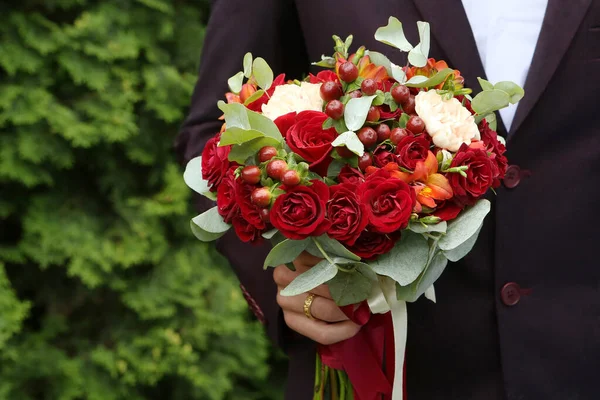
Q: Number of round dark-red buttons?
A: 2